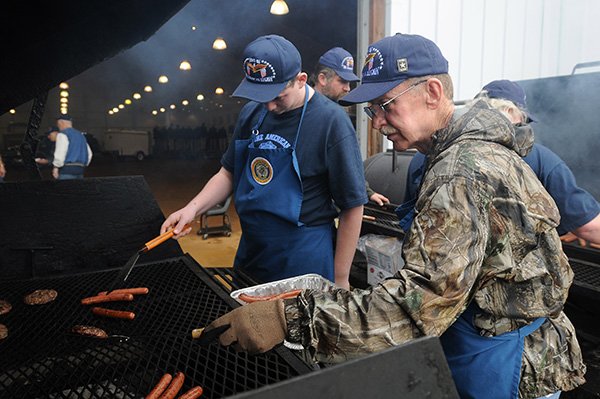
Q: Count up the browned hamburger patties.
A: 4